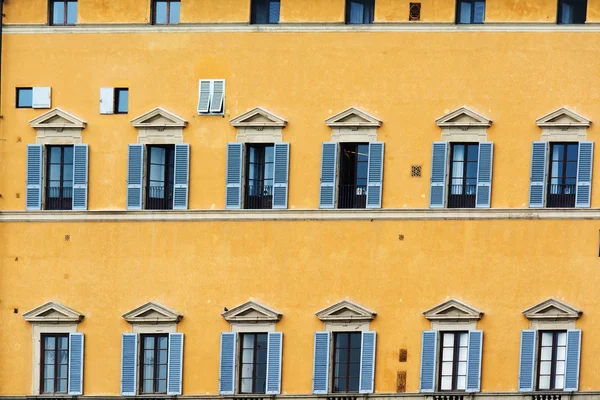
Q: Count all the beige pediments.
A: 12